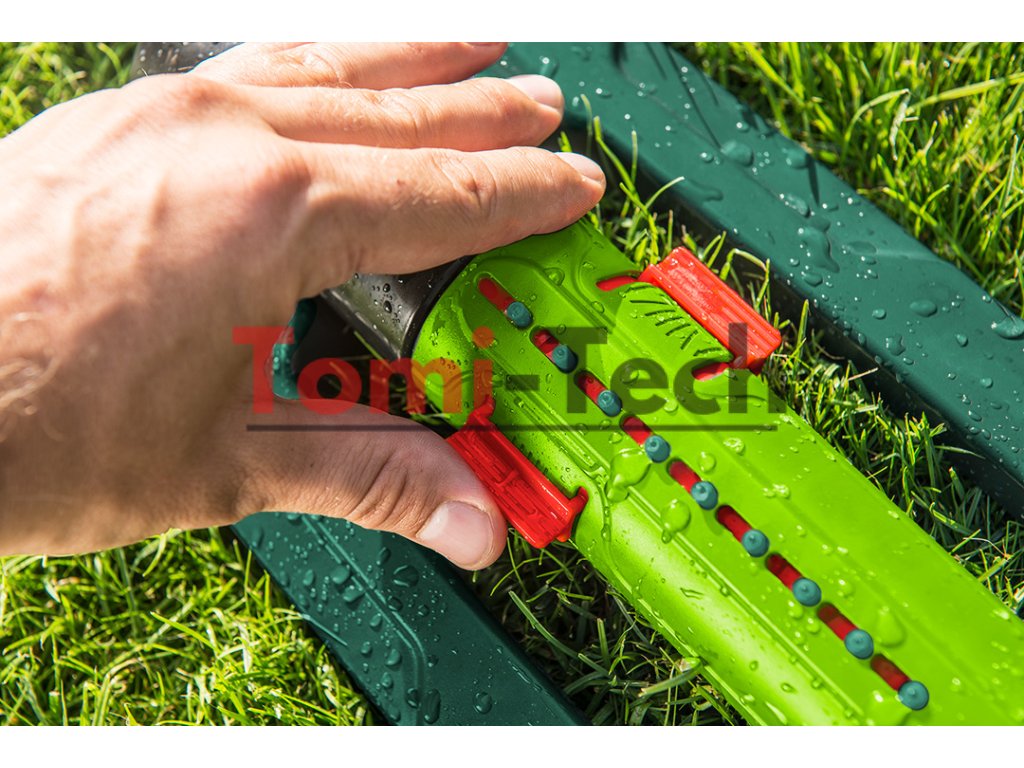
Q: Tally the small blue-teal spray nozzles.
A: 9